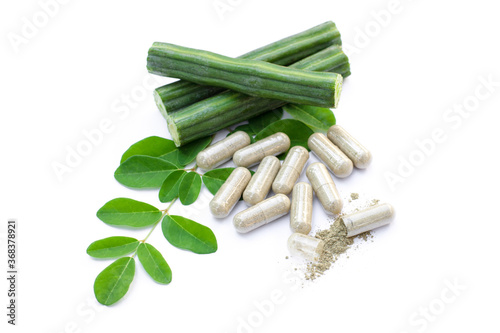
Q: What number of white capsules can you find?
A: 11